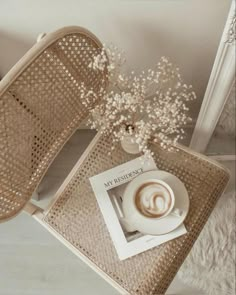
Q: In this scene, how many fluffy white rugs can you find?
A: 1